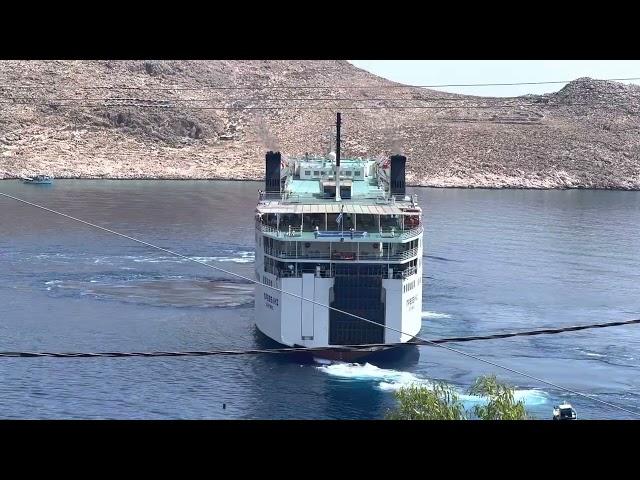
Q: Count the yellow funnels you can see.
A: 0